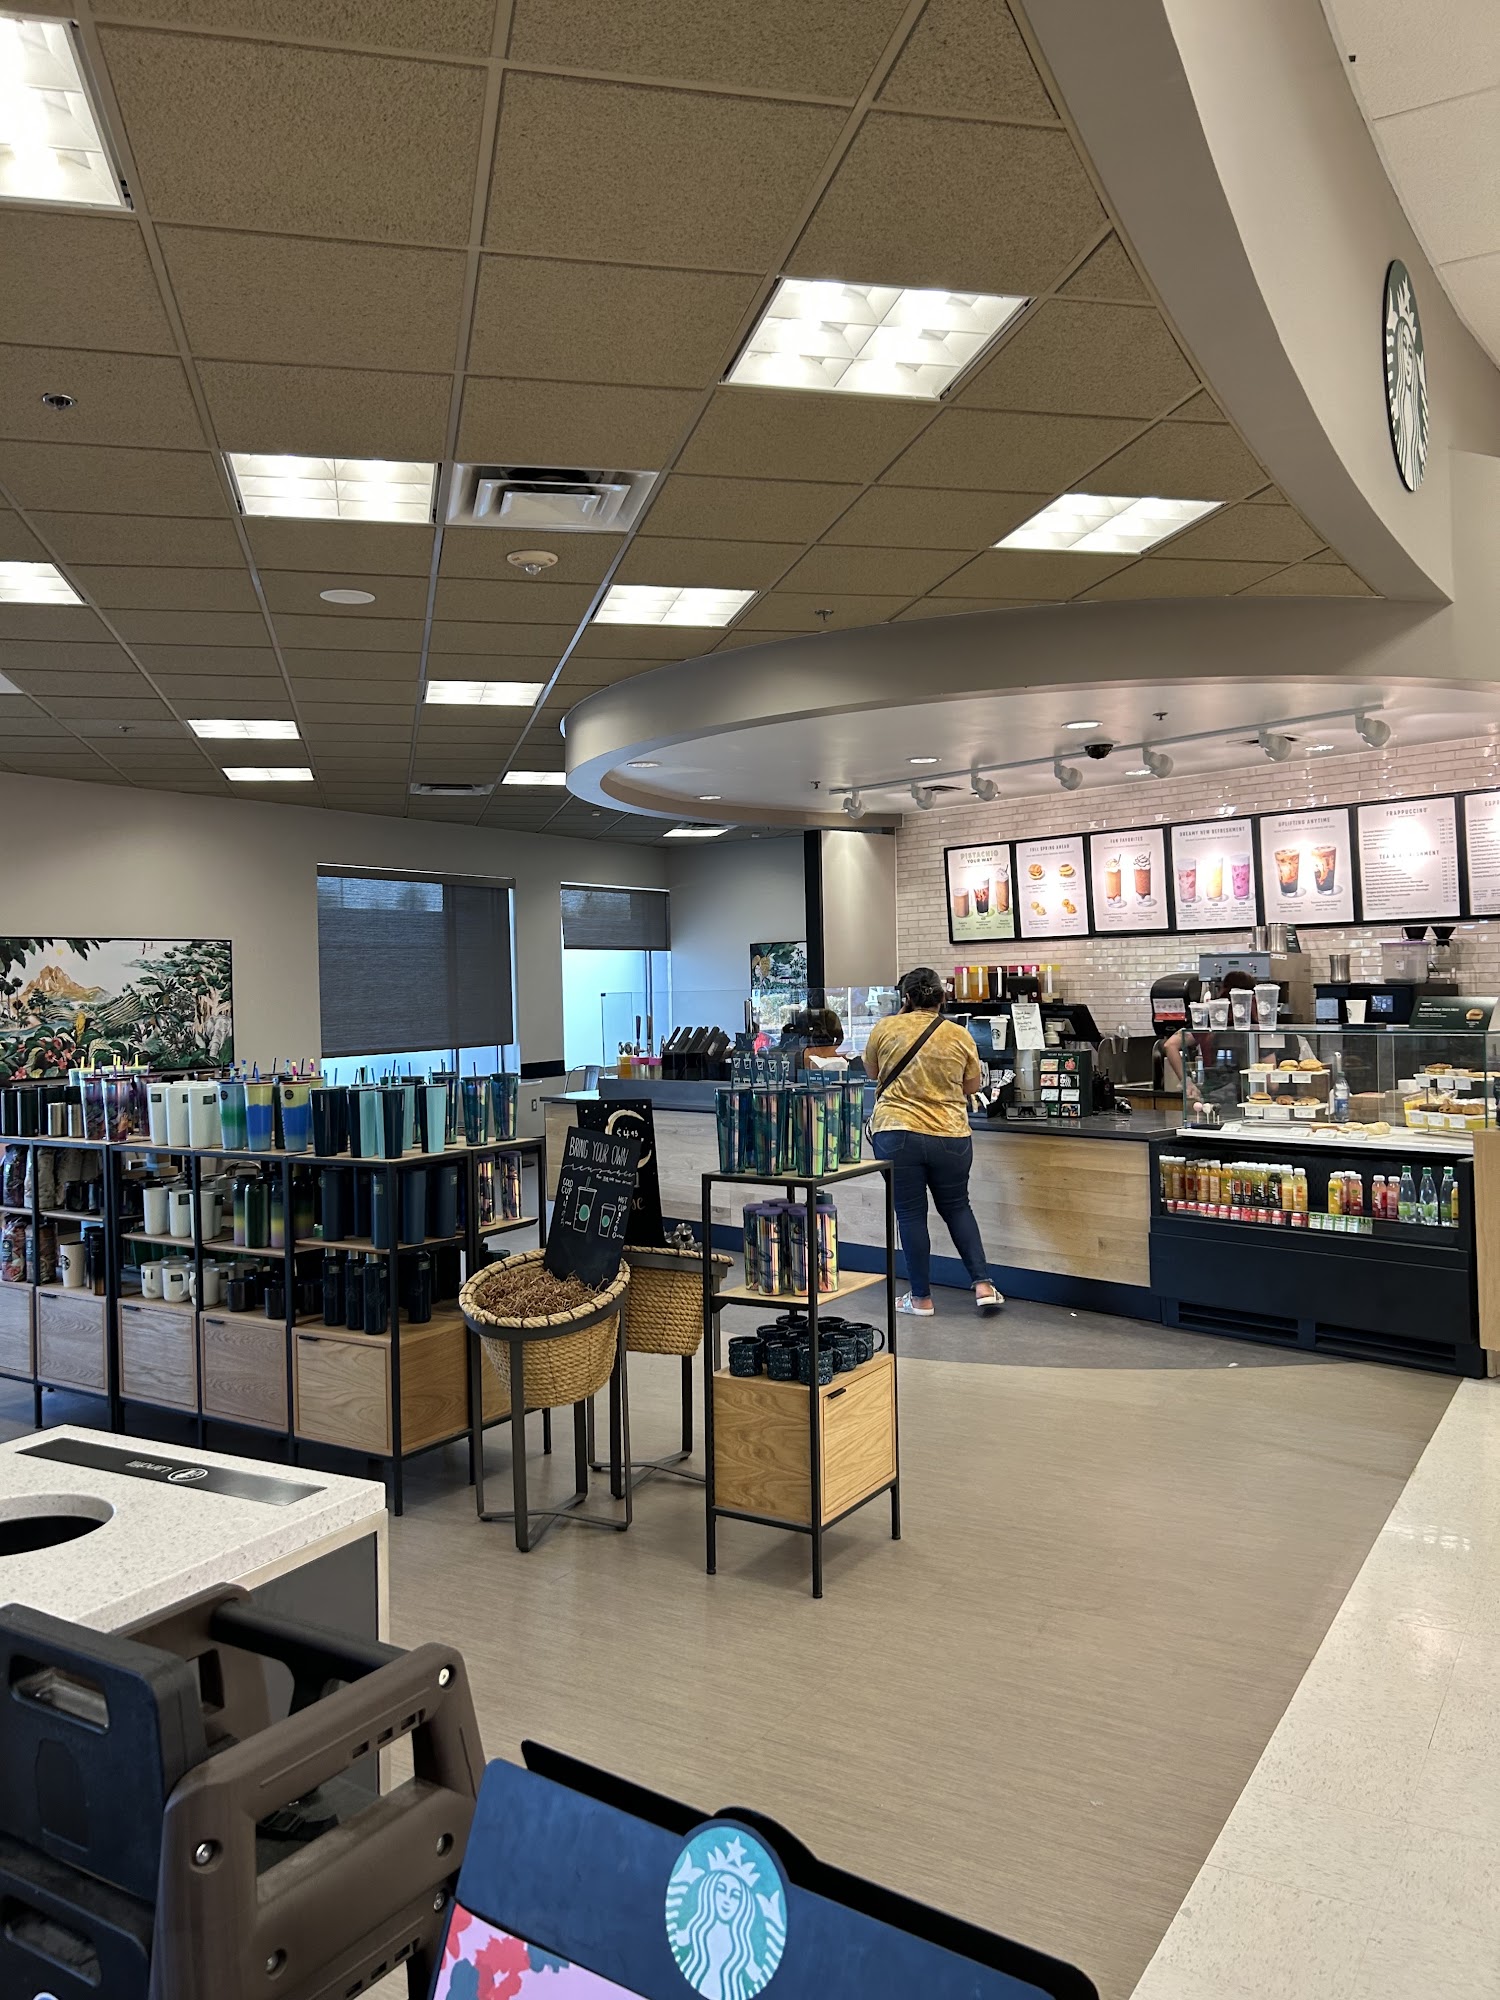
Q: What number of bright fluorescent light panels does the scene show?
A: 11